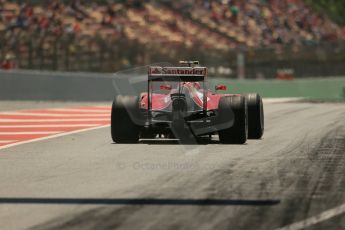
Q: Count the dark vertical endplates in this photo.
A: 2